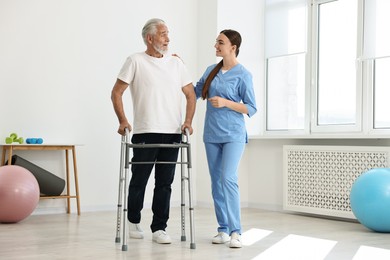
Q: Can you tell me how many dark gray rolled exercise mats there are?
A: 1